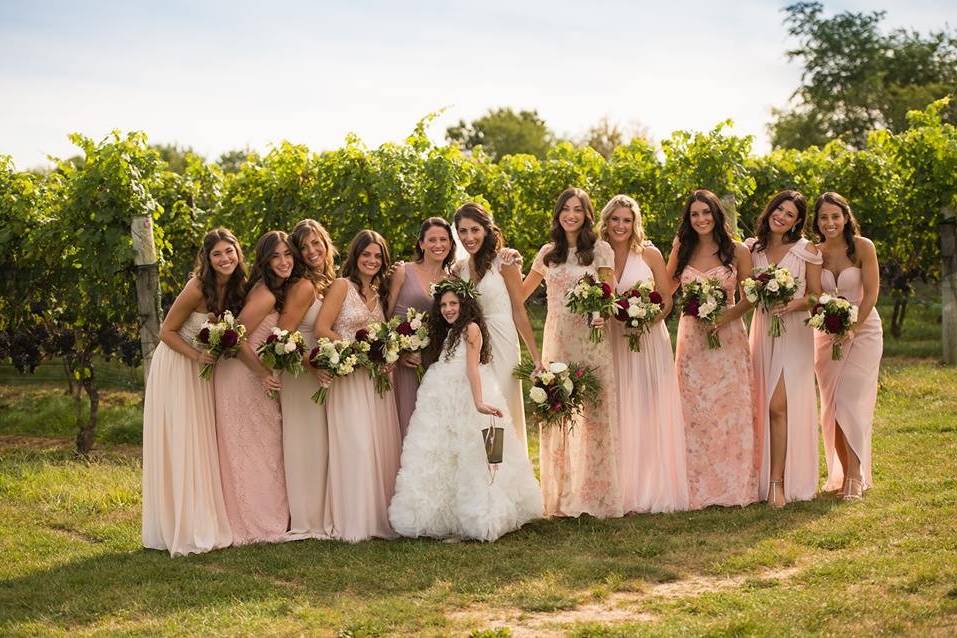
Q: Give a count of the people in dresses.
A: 12